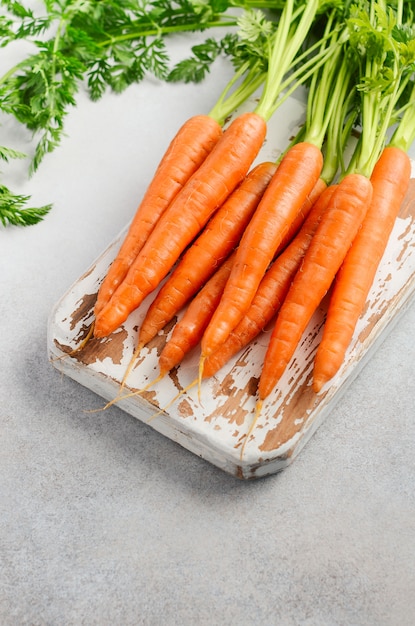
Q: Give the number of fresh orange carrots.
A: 8